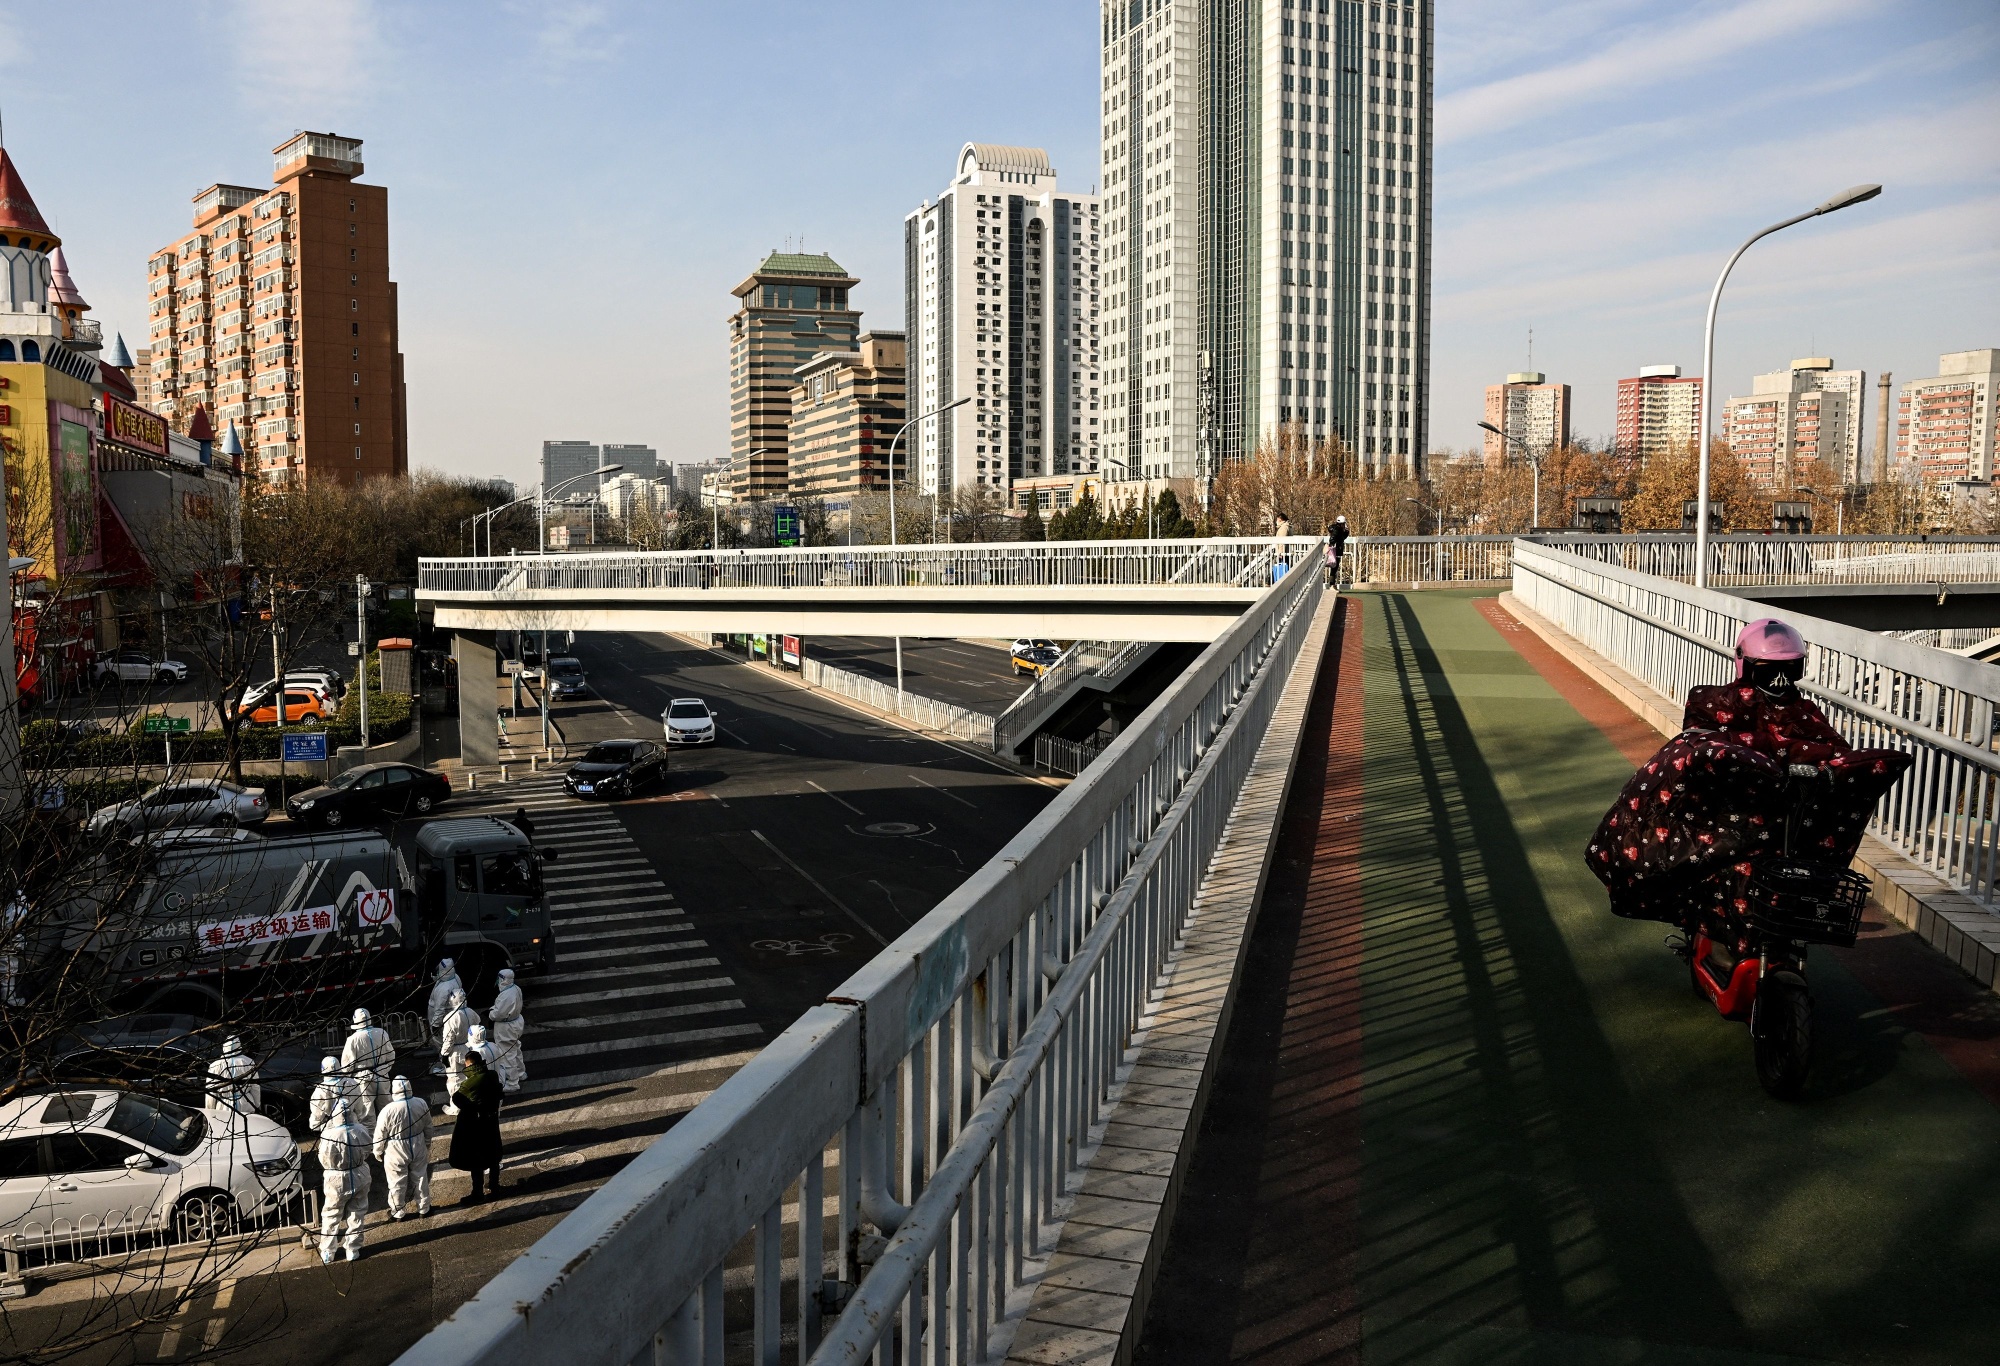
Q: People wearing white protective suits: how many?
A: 9